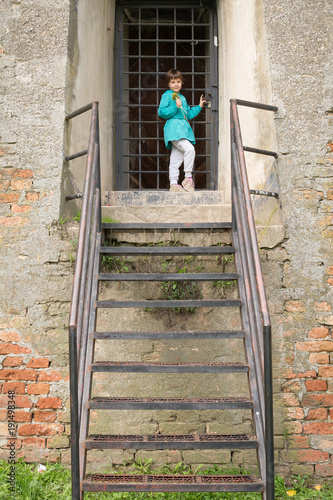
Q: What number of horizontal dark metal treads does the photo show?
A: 9